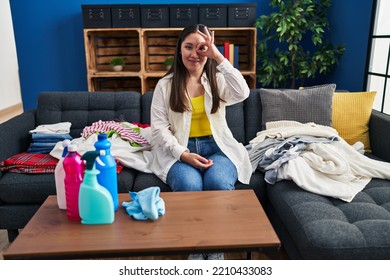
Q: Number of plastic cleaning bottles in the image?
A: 4